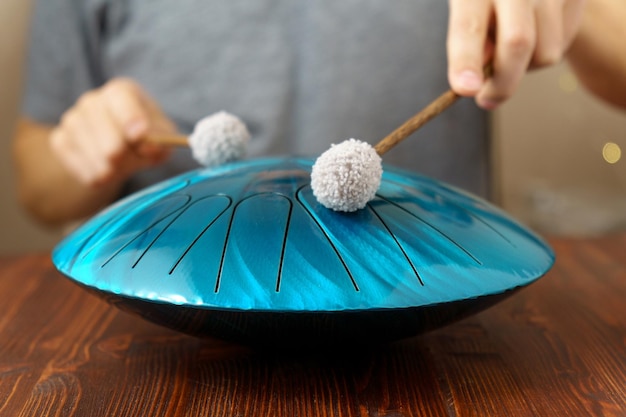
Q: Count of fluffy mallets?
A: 2